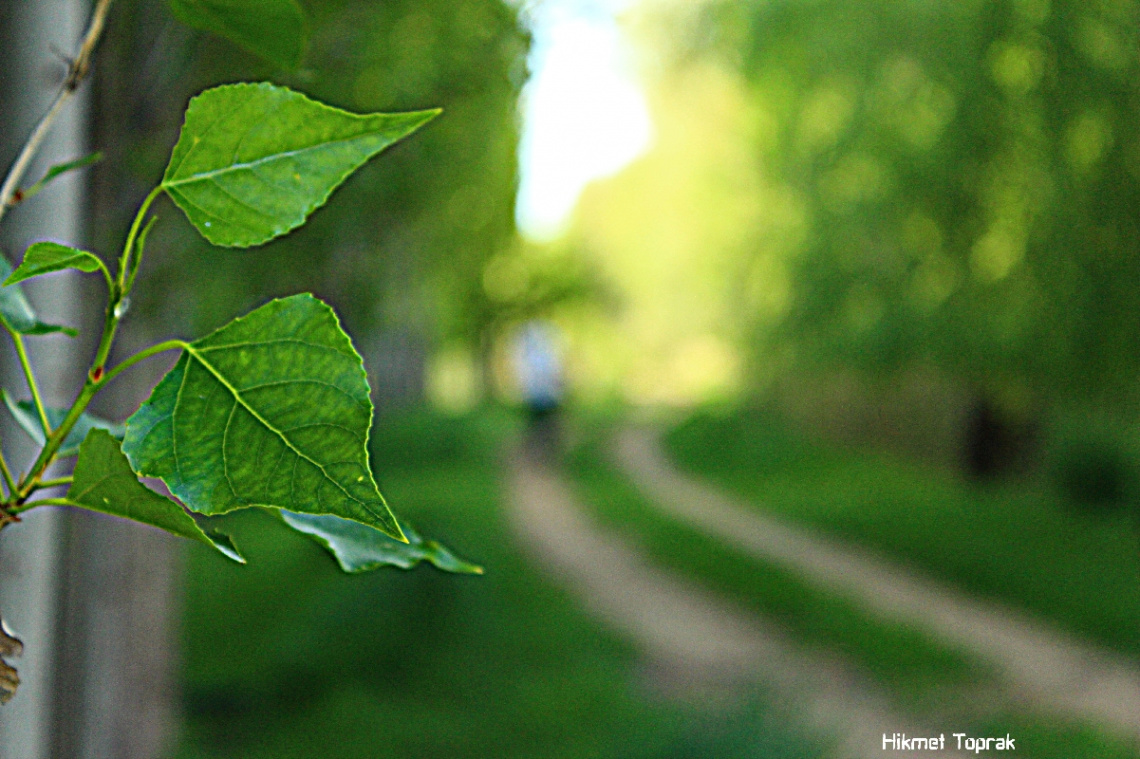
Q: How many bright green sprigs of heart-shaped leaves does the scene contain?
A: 1